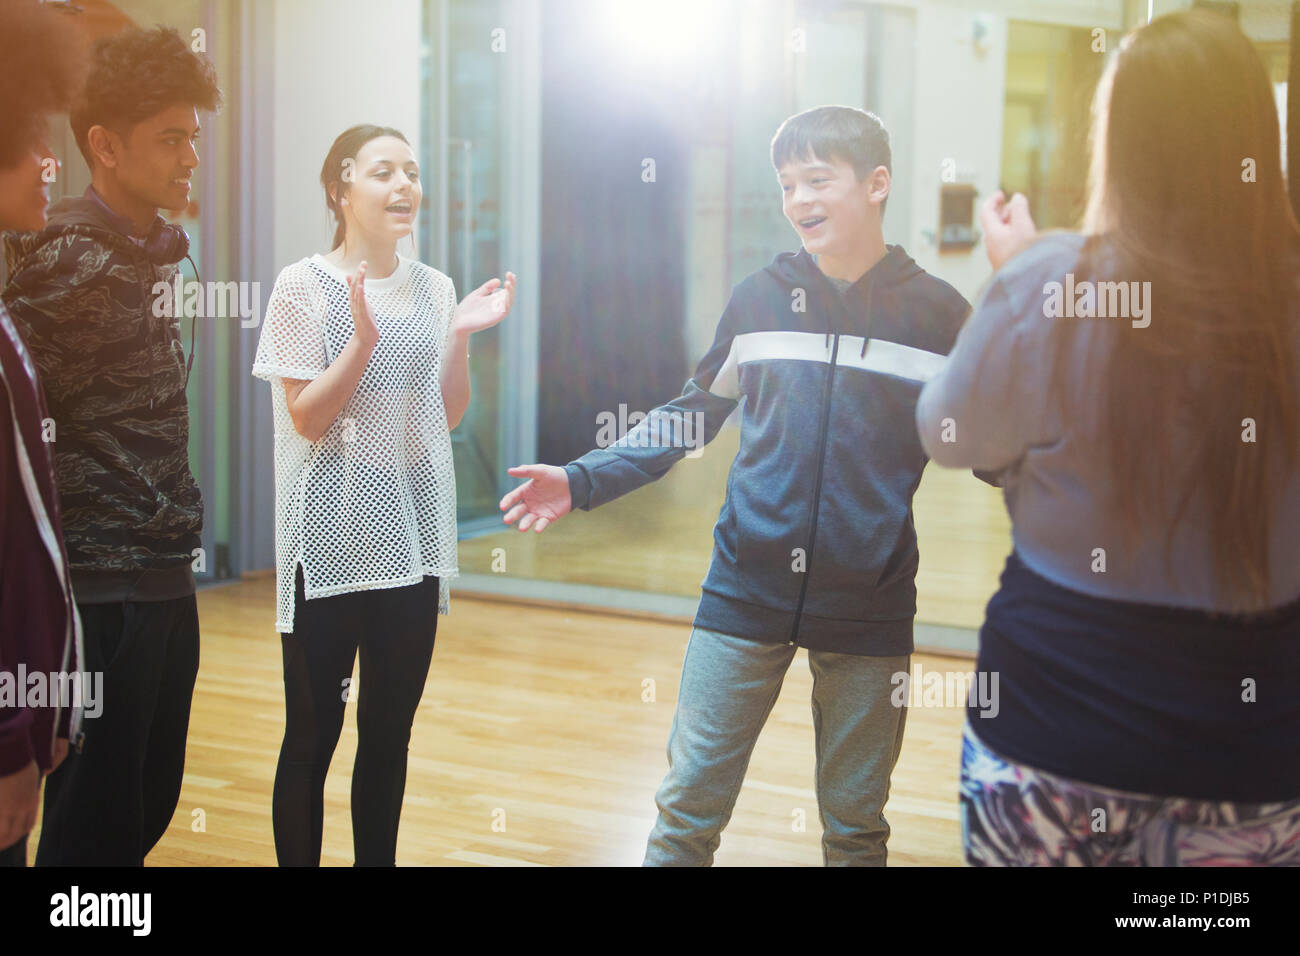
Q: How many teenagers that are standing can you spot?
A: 5